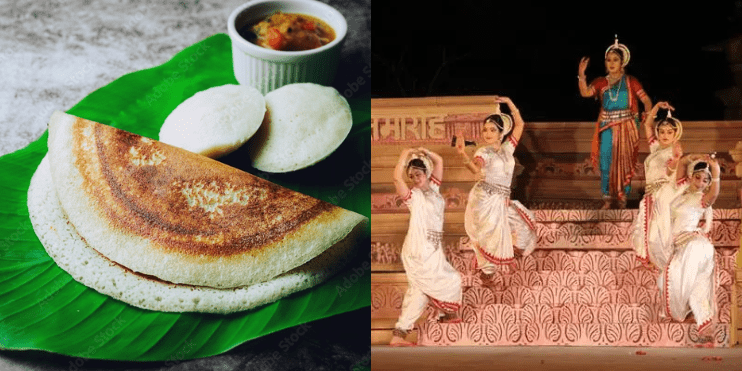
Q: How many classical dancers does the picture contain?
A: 5